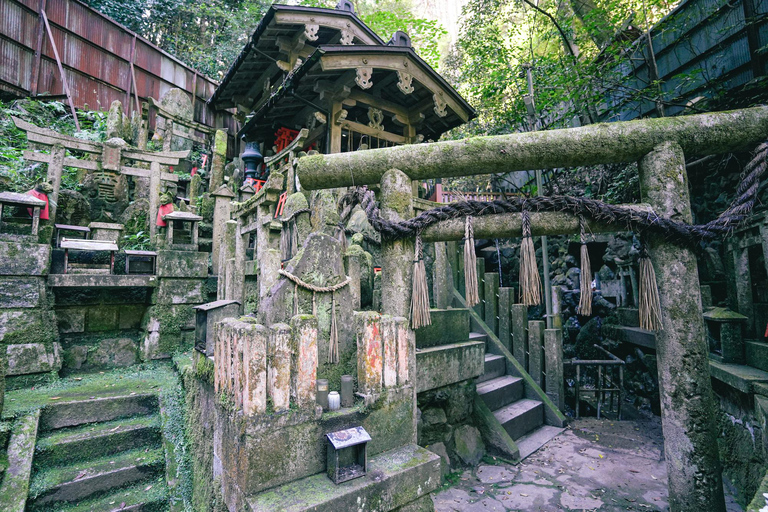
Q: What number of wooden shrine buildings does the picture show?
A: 2